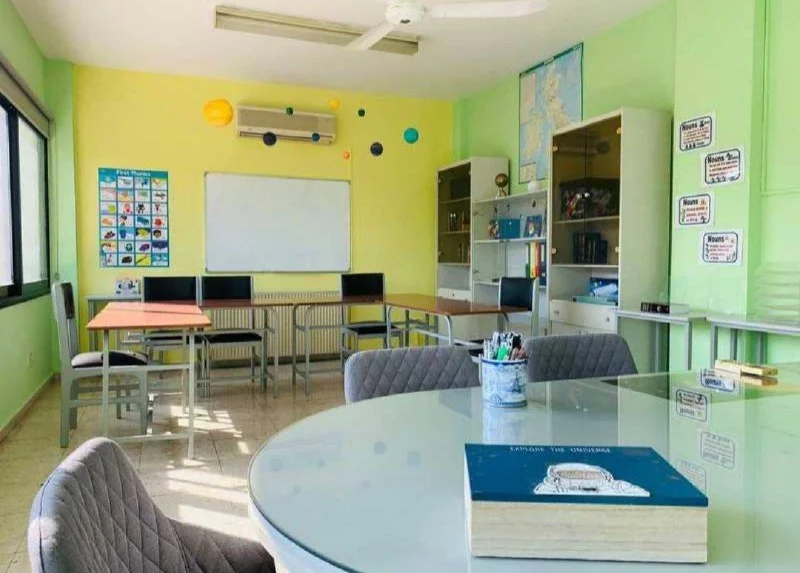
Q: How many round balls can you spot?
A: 9